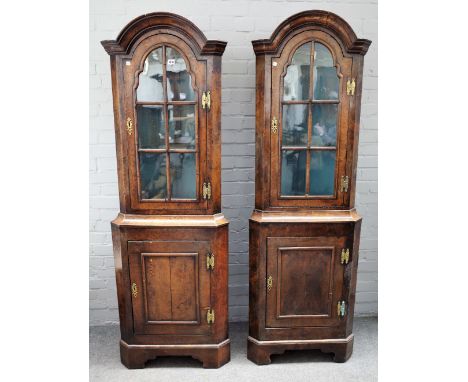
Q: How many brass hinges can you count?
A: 8